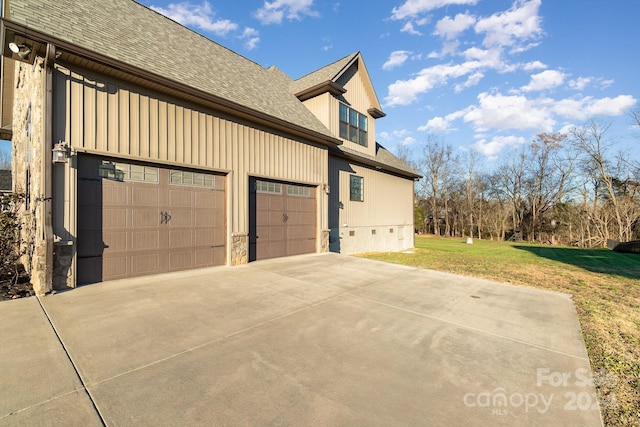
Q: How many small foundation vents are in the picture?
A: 3